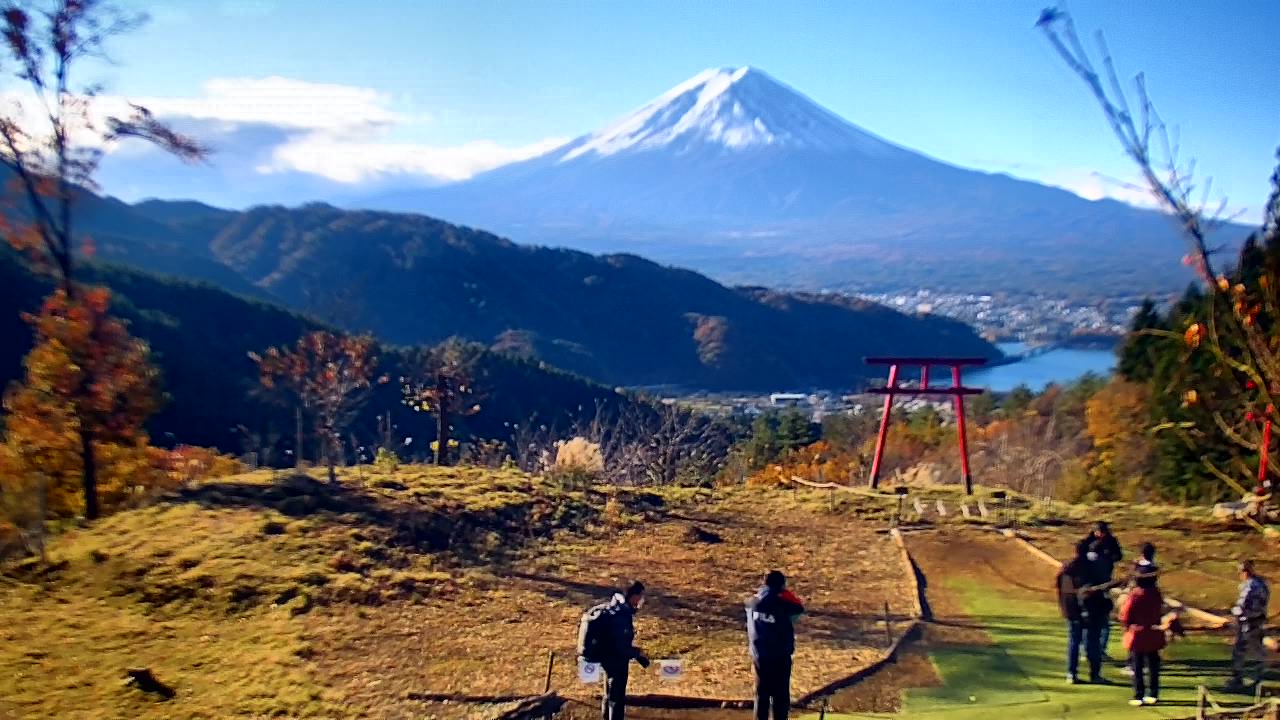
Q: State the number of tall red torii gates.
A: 1